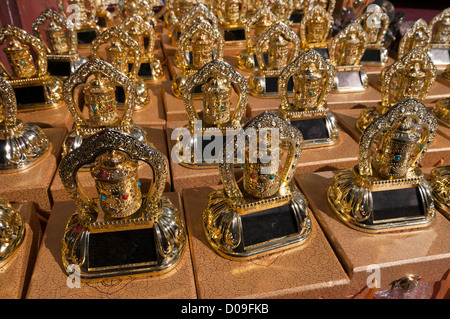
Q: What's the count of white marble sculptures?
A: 0